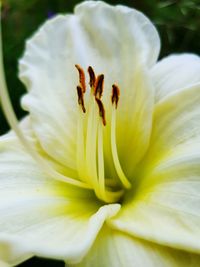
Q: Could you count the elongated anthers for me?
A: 6